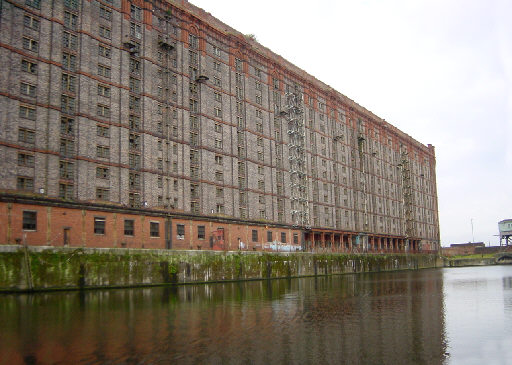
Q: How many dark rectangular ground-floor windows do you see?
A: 10